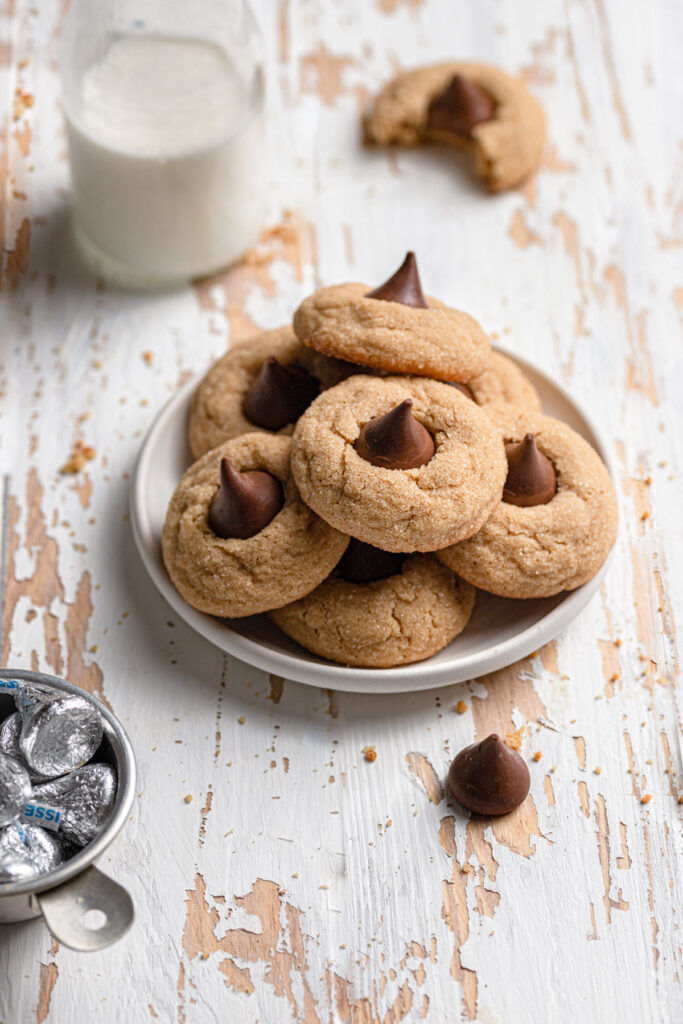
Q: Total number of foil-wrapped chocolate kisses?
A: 5